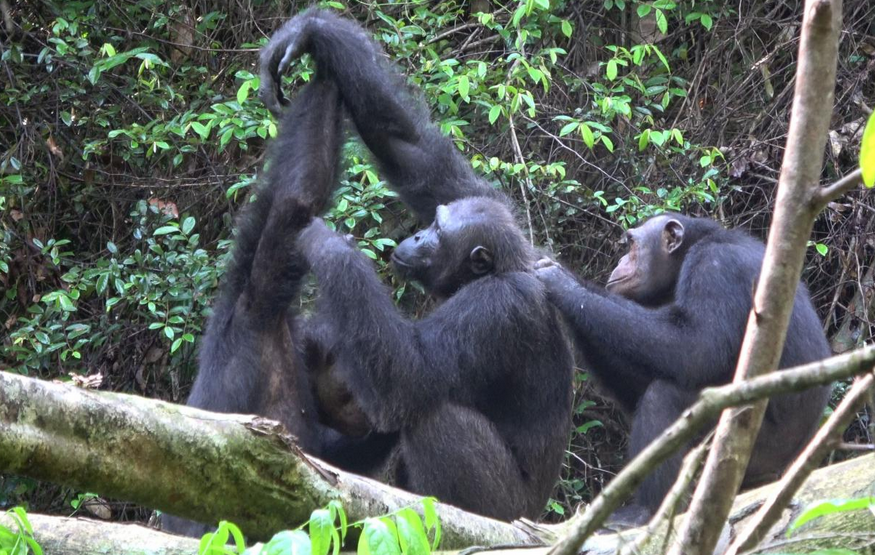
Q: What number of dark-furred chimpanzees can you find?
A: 3